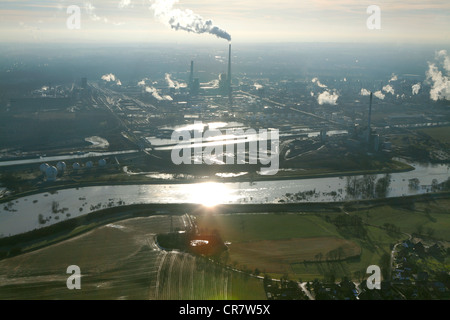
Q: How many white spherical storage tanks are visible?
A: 6